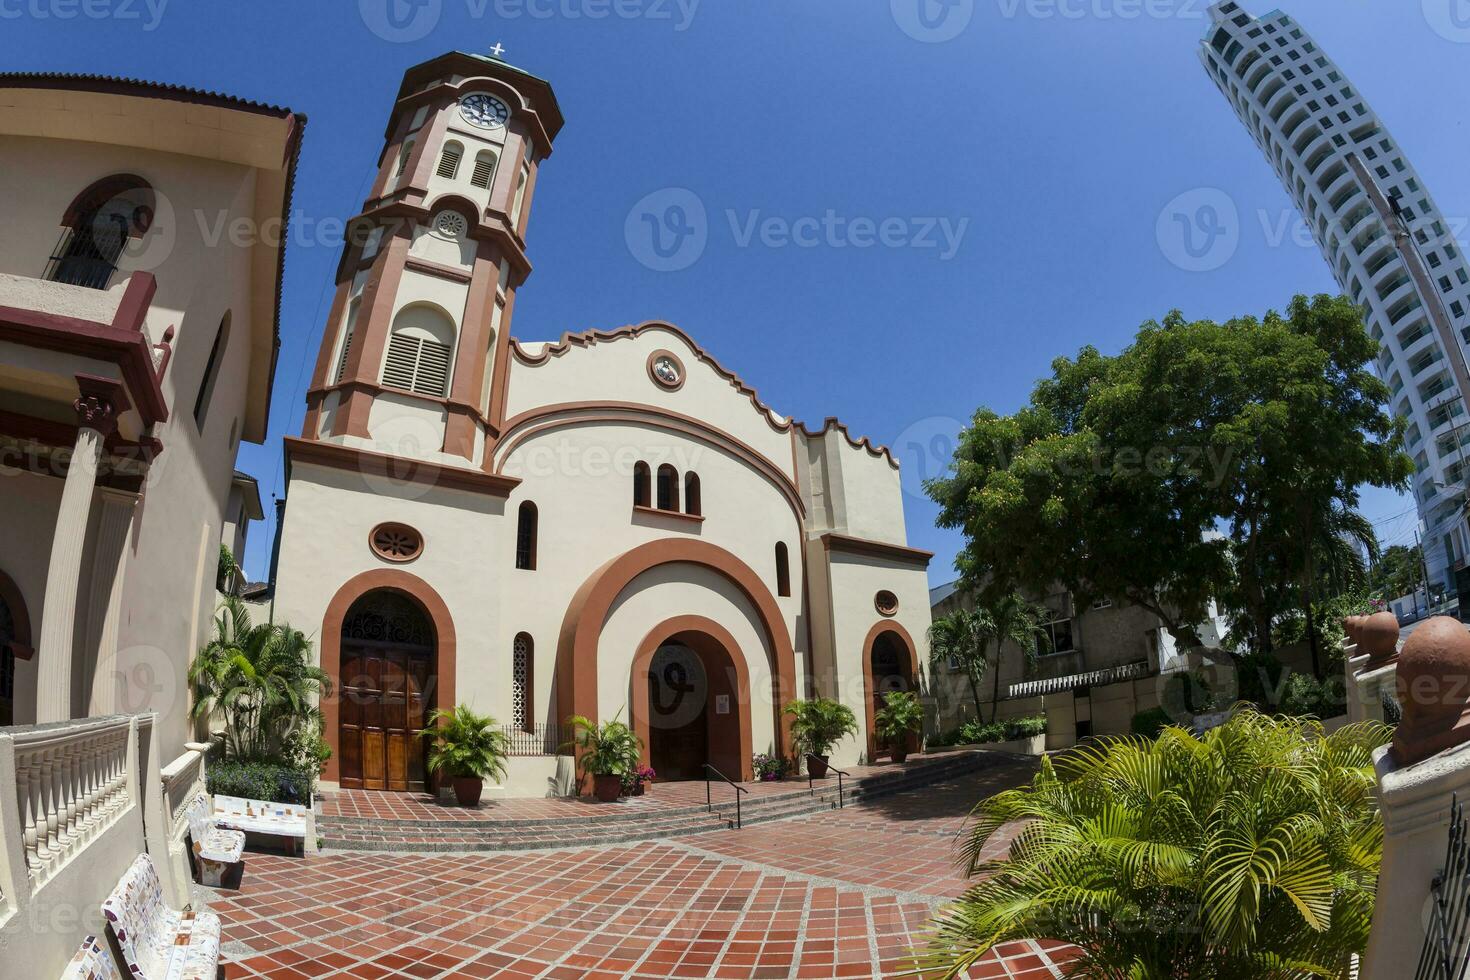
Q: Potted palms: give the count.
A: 4